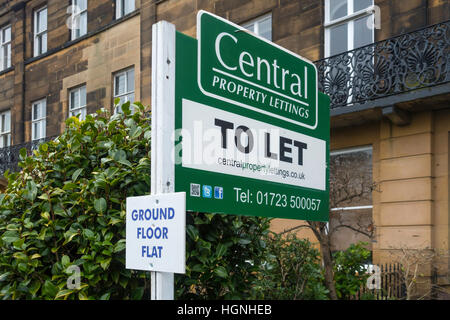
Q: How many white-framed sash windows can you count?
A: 11